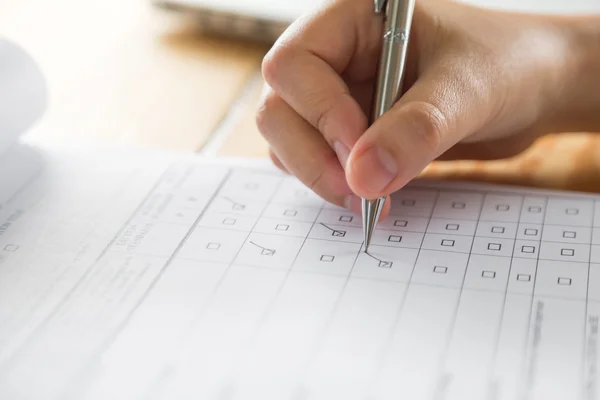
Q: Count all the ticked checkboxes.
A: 4